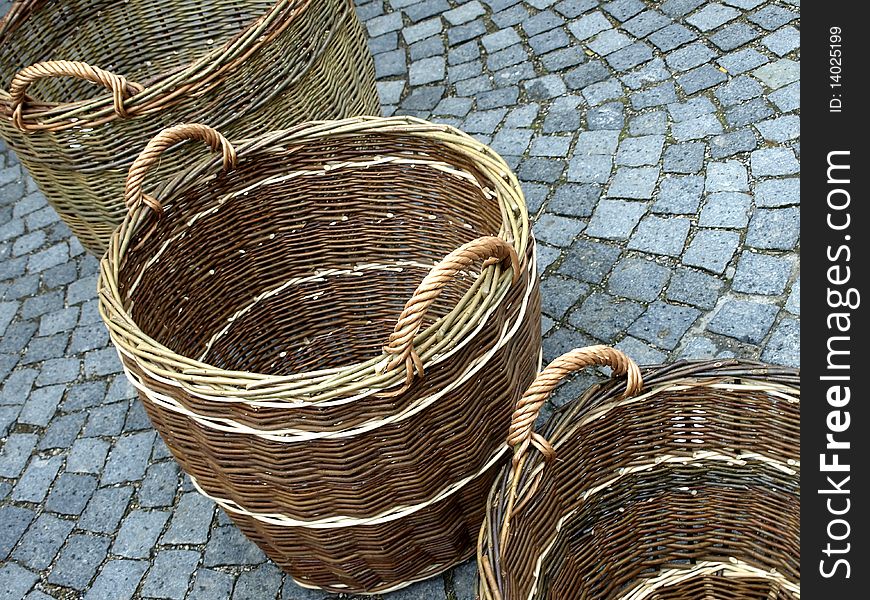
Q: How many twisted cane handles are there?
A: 4